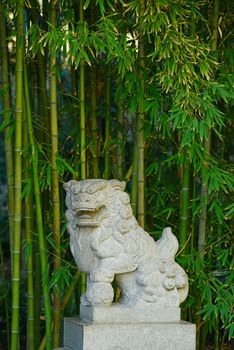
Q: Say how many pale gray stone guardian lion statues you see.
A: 1